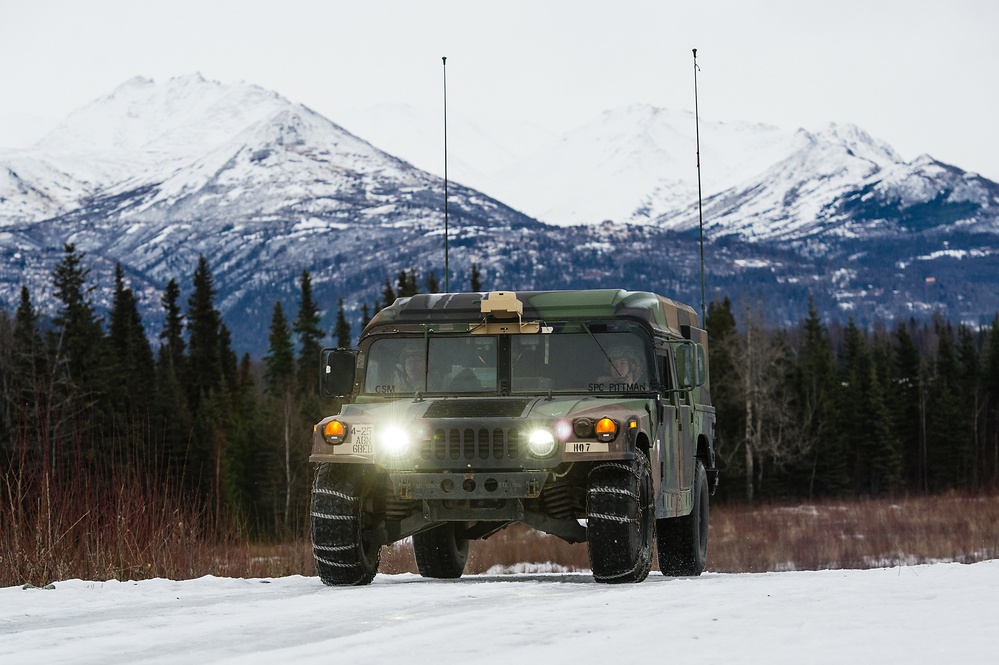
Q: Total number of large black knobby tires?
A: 4